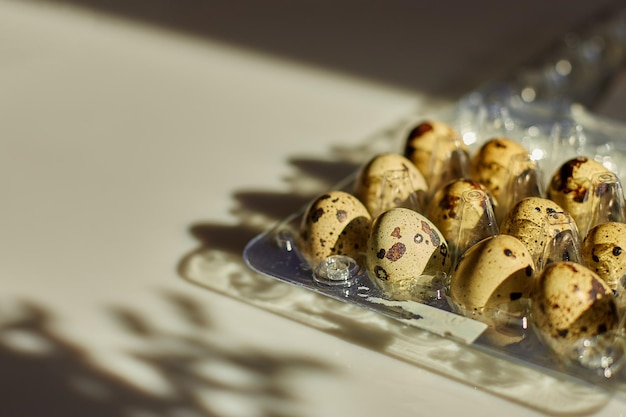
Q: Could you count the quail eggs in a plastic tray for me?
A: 11